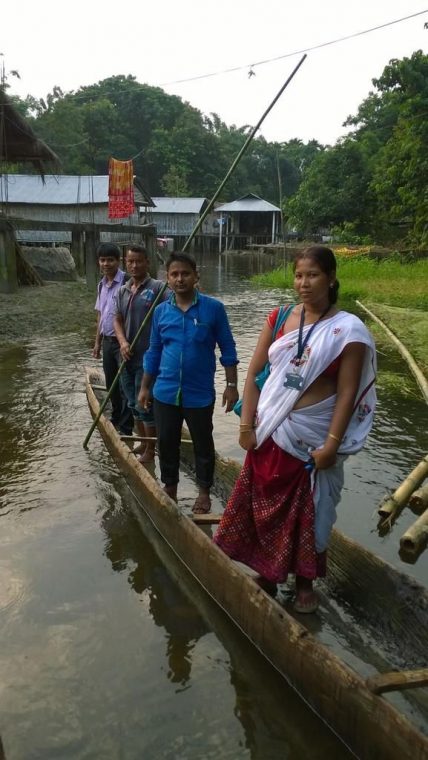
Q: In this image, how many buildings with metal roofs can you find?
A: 3